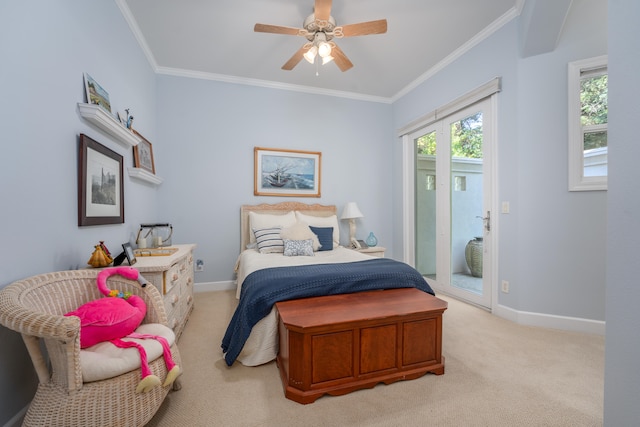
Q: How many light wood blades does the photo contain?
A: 5